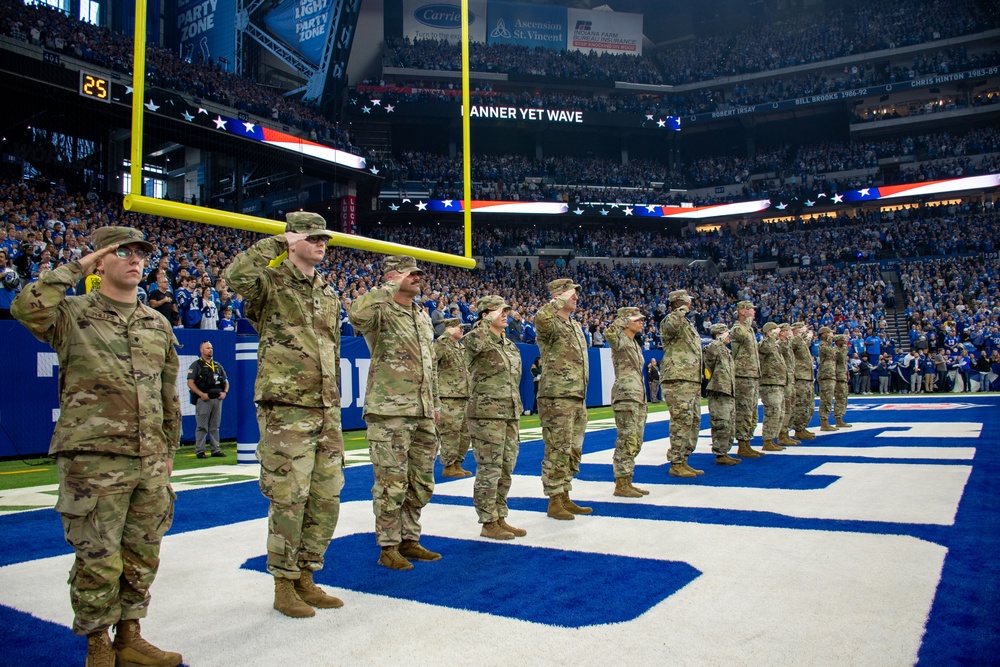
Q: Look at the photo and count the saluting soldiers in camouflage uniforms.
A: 15